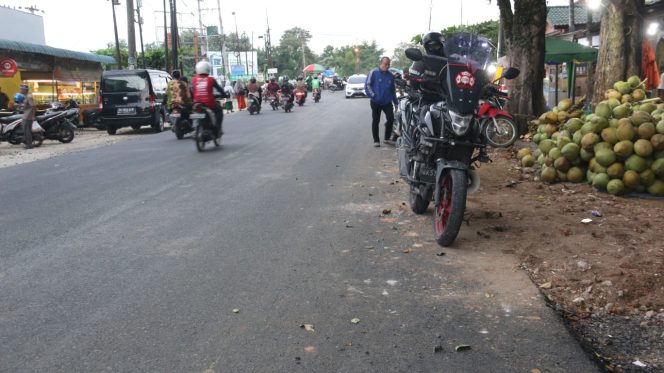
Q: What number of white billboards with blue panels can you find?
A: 1